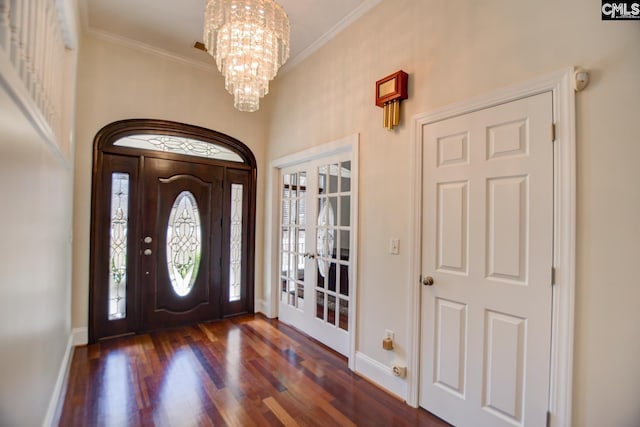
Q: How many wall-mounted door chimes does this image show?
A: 1